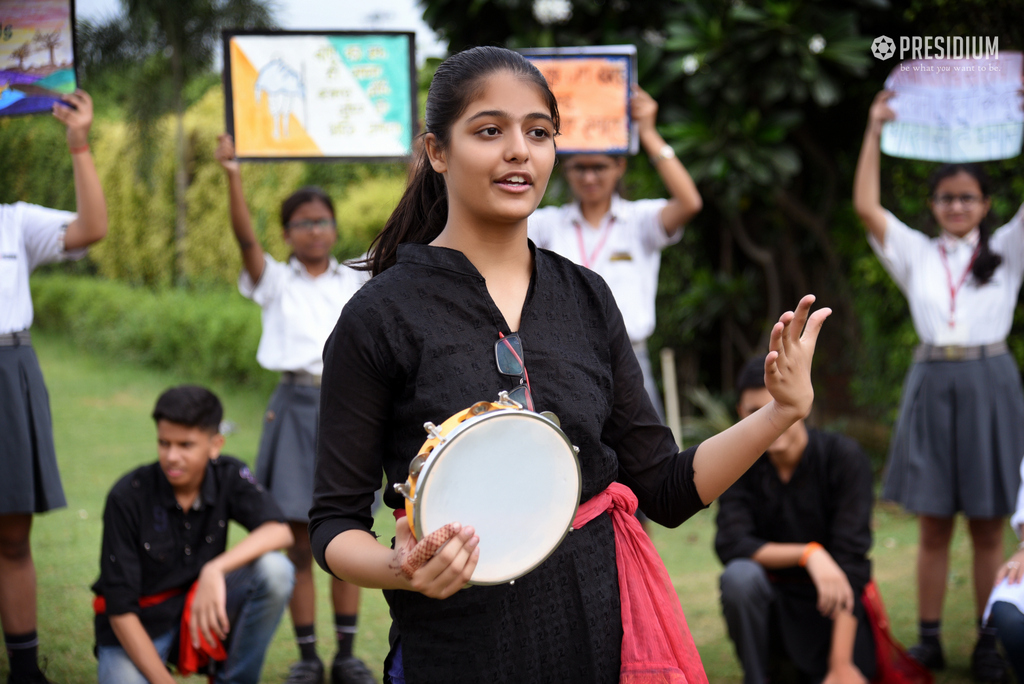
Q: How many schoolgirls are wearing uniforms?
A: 4